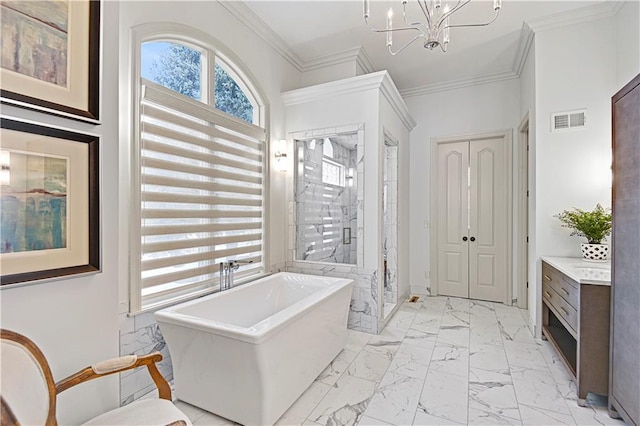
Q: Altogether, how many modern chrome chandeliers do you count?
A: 1